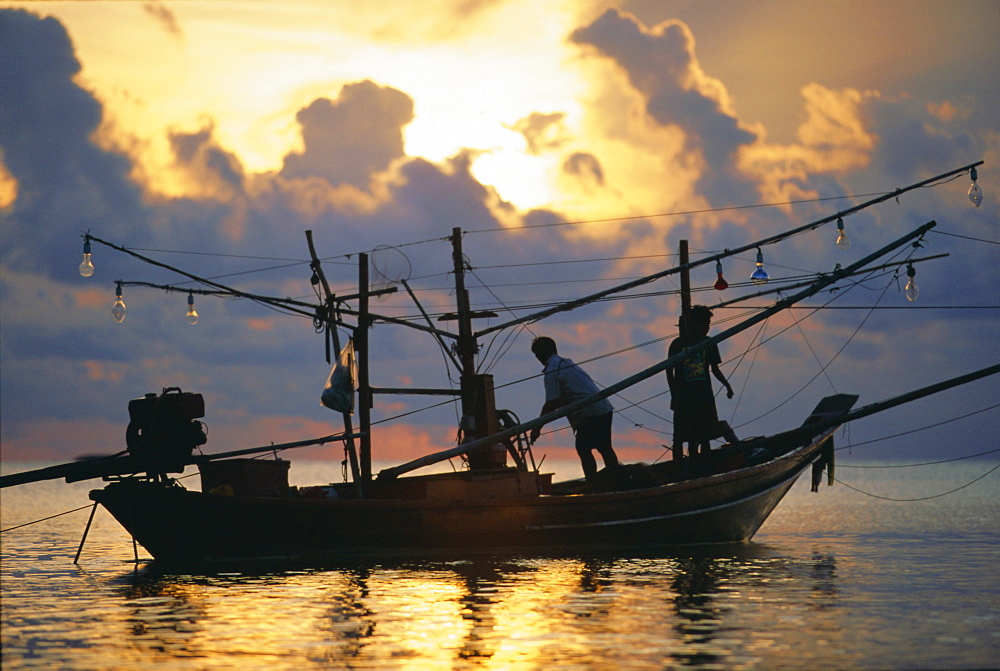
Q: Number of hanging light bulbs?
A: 8